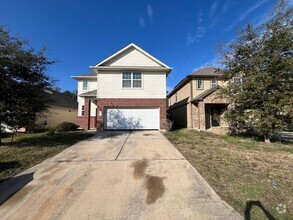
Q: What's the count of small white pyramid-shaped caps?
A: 0